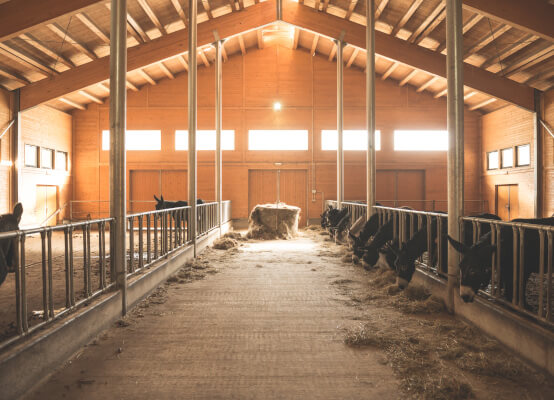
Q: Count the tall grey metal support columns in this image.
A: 6